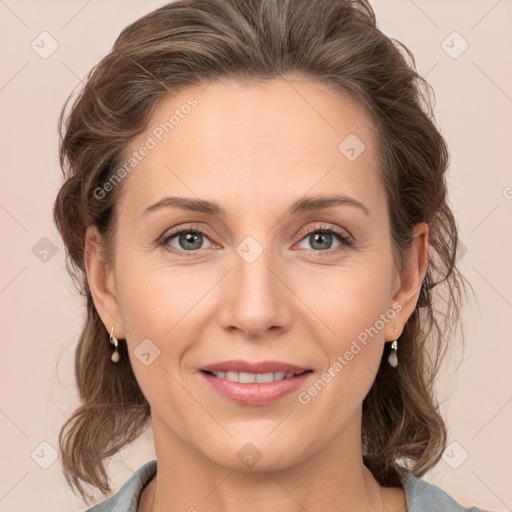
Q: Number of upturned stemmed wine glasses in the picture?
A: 0